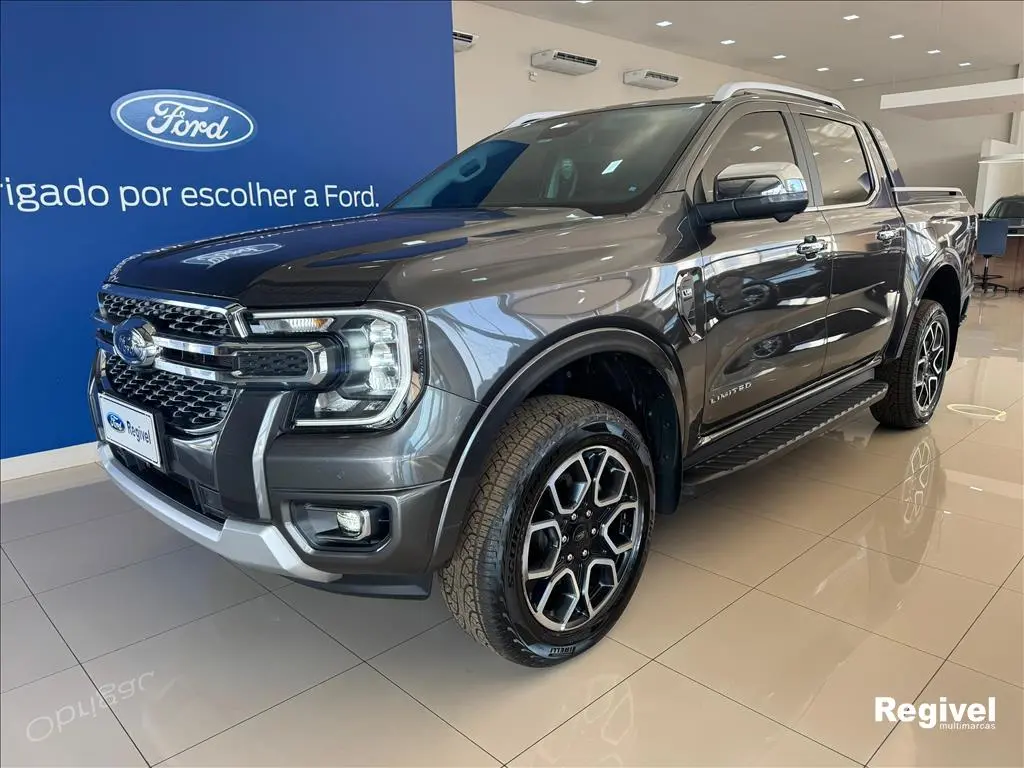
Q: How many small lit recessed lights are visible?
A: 10